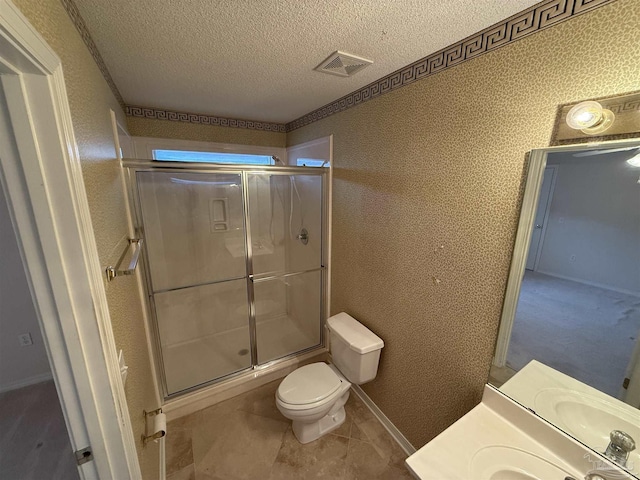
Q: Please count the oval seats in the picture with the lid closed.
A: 1